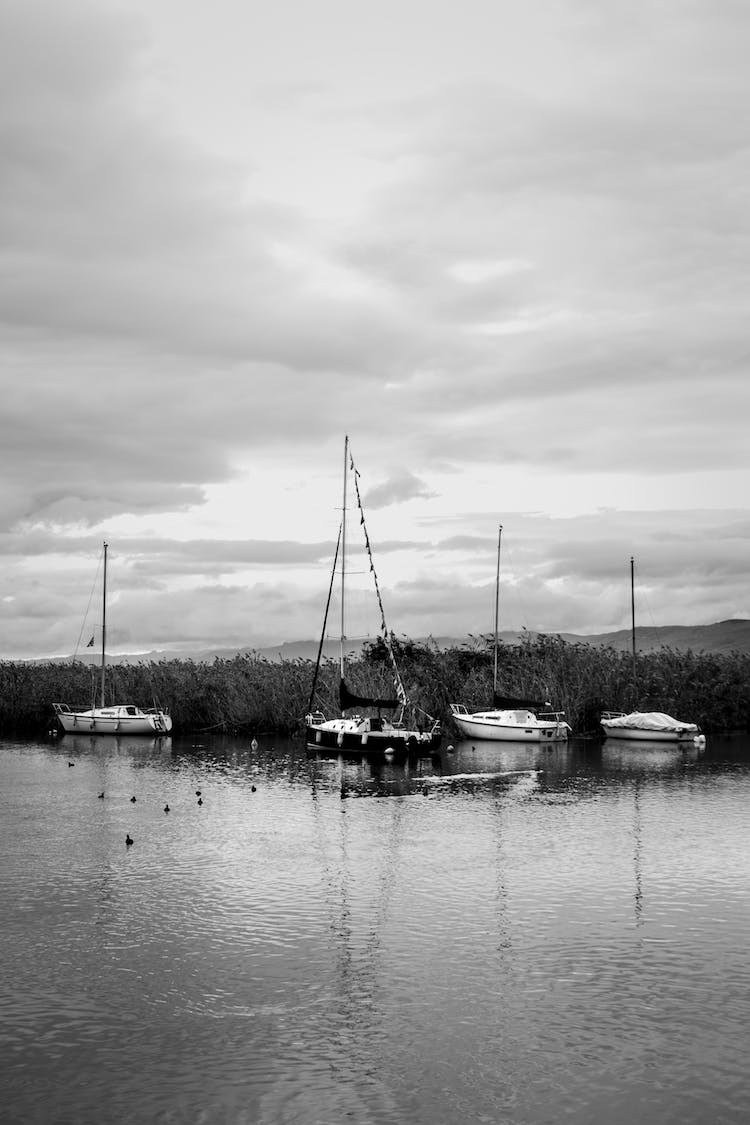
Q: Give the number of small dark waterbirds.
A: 8